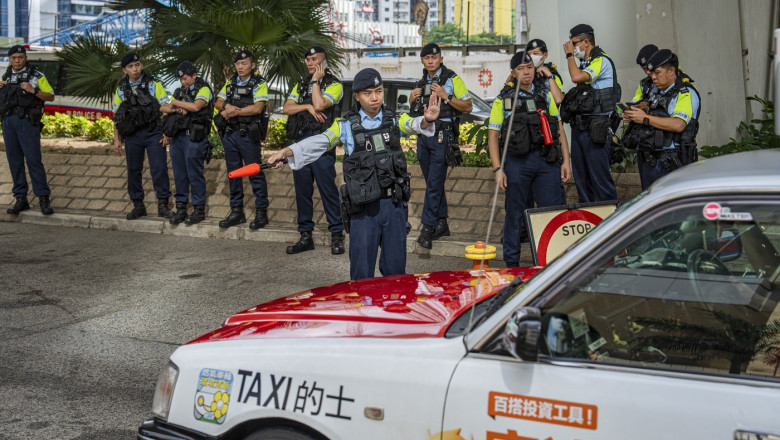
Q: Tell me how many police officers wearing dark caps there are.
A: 12